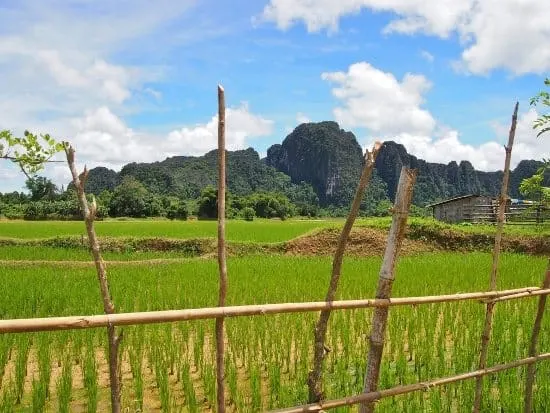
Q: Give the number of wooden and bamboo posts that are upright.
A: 6